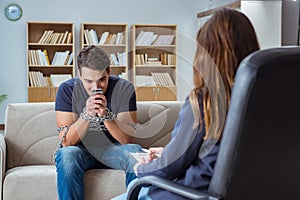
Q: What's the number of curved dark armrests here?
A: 1